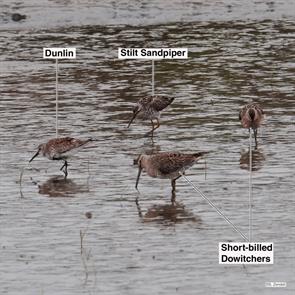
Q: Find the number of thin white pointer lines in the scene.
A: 4